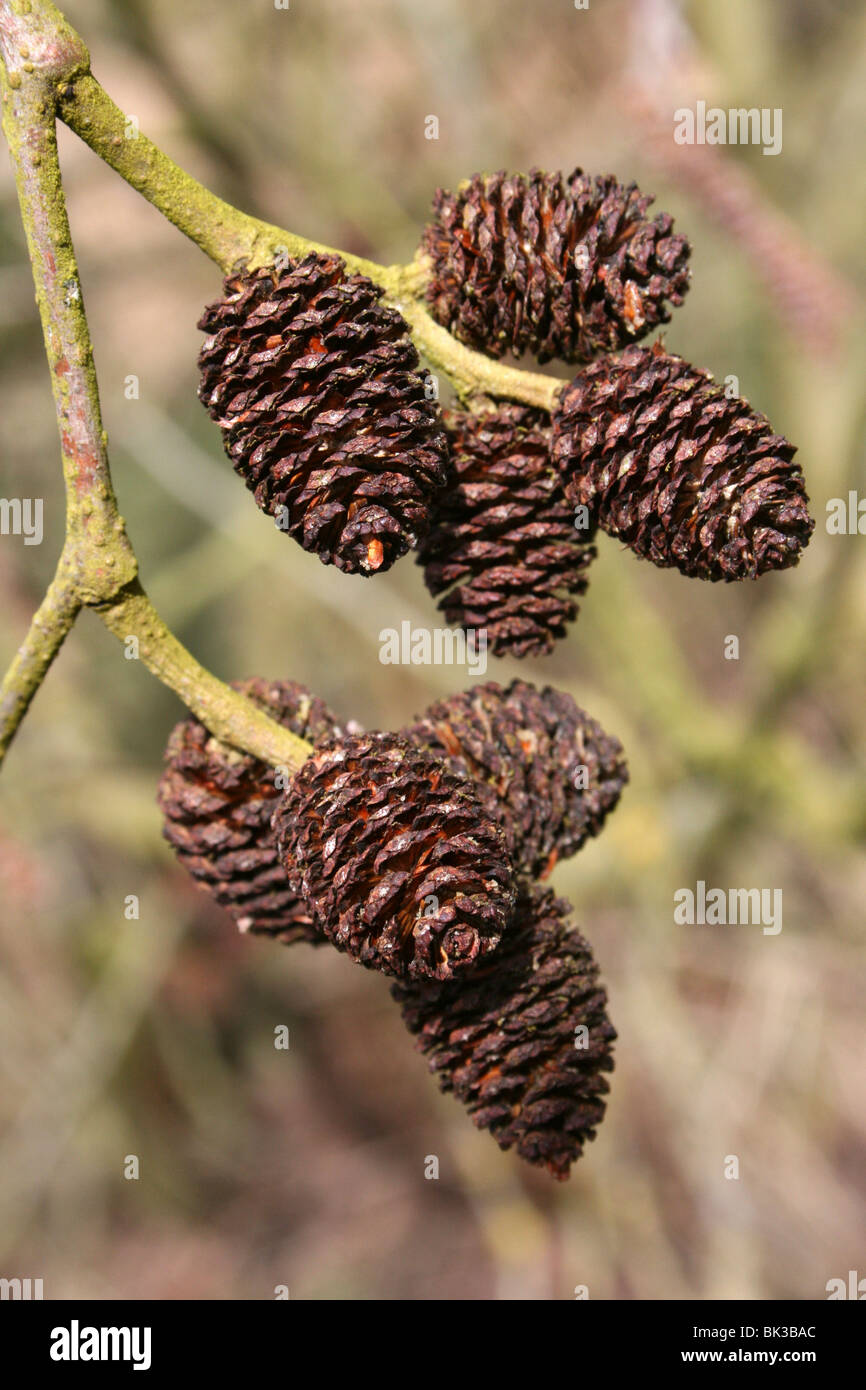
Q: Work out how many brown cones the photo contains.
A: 8